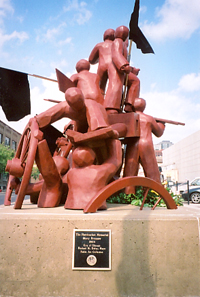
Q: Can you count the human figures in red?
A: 7